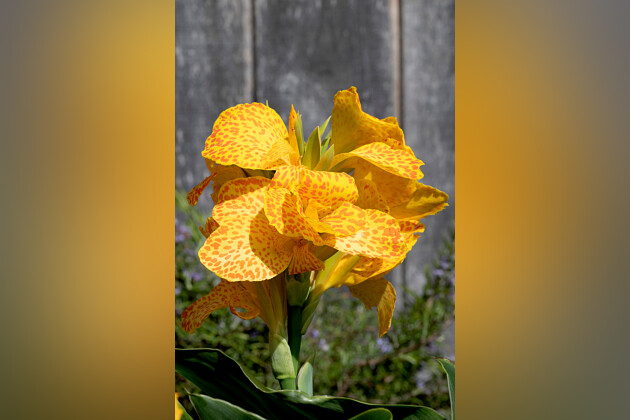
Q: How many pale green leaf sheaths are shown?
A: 2